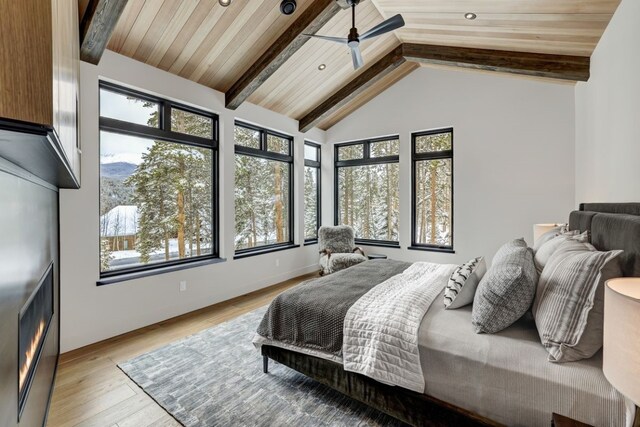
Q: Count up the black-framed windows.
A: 5